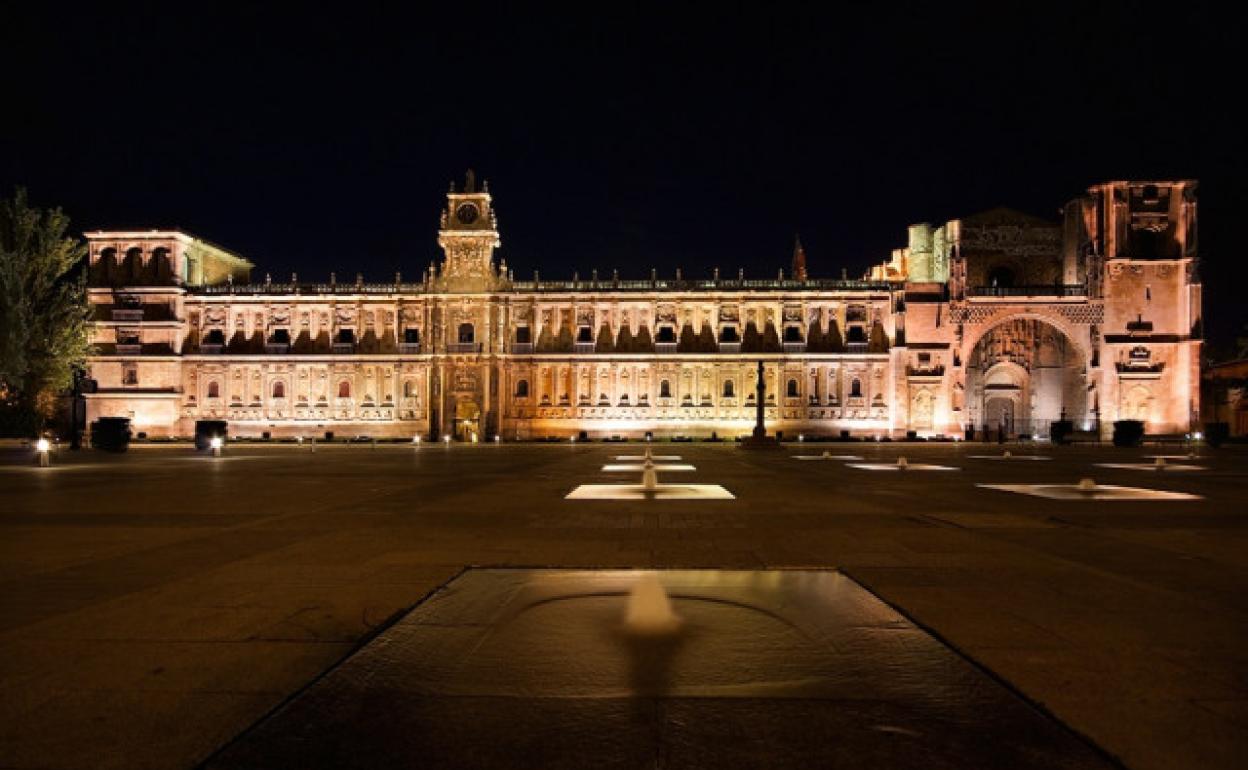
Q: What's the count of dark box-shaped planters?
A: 5